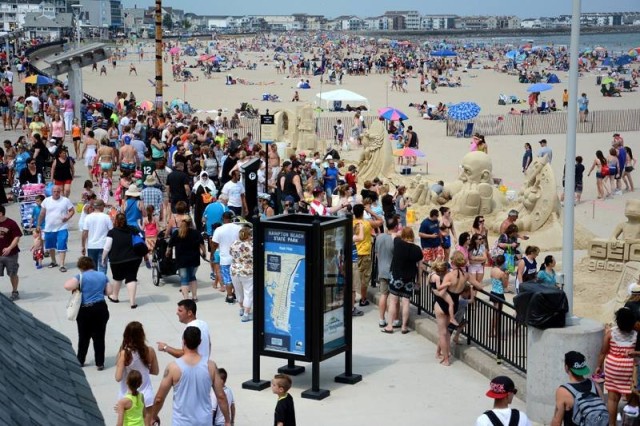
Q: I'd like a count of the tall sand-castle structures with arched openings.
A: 1